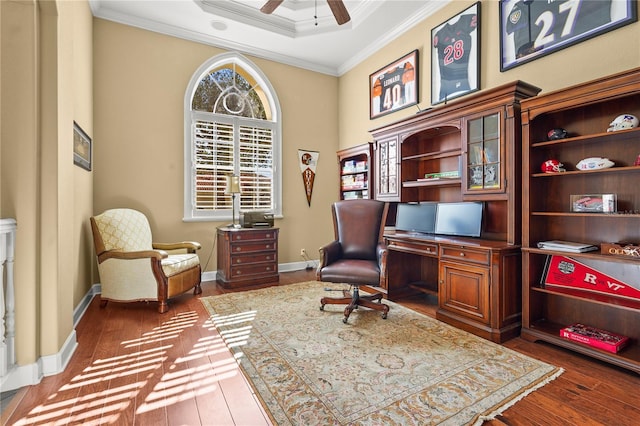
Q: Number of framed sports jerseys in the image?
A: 3